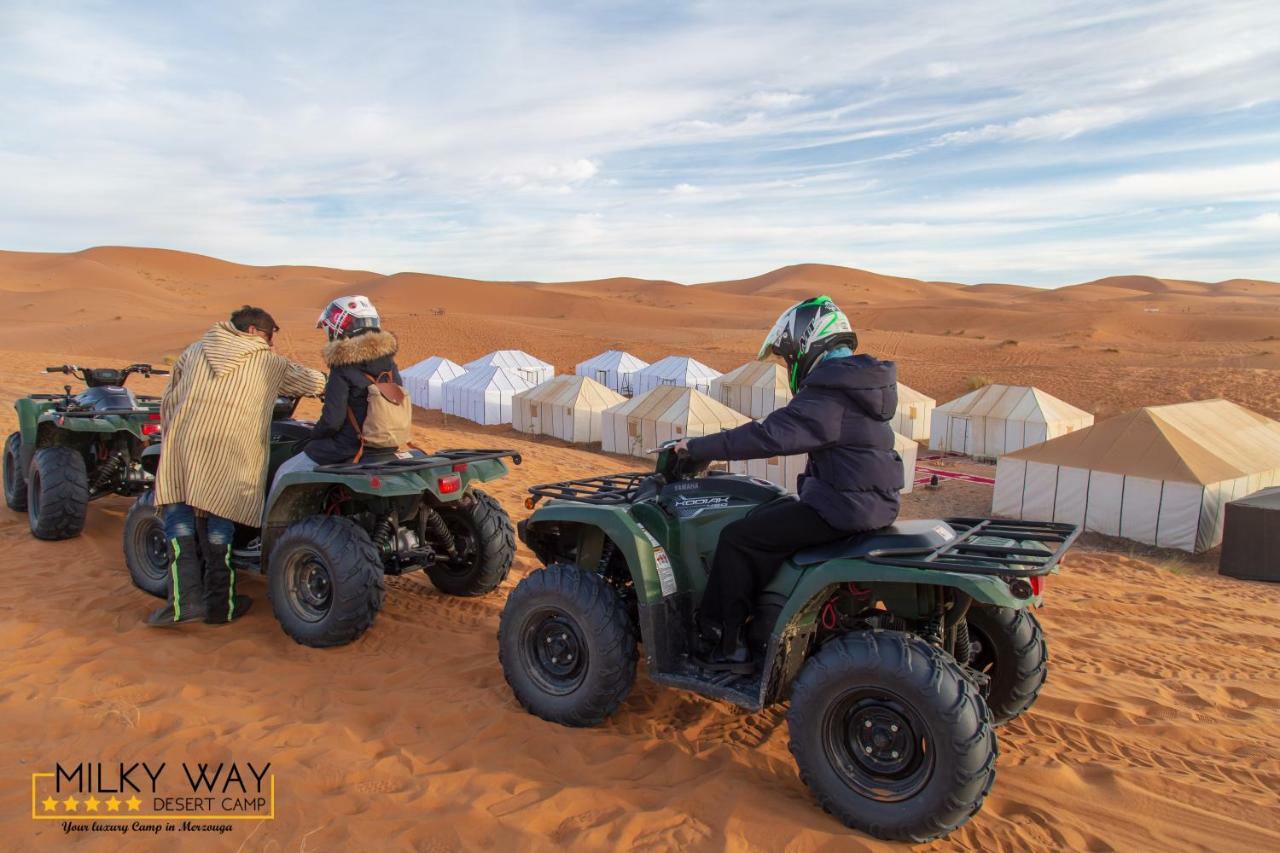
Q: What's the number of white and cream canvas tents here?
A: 12